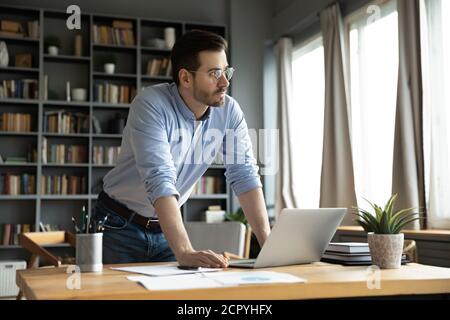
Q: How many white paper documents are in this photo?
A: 3